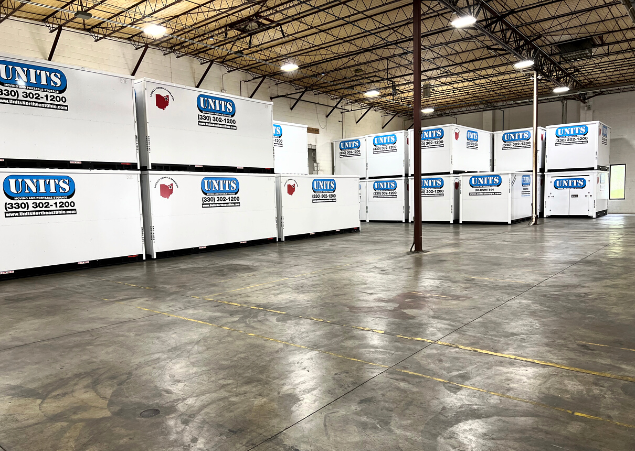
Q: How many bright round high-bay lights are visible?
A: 7